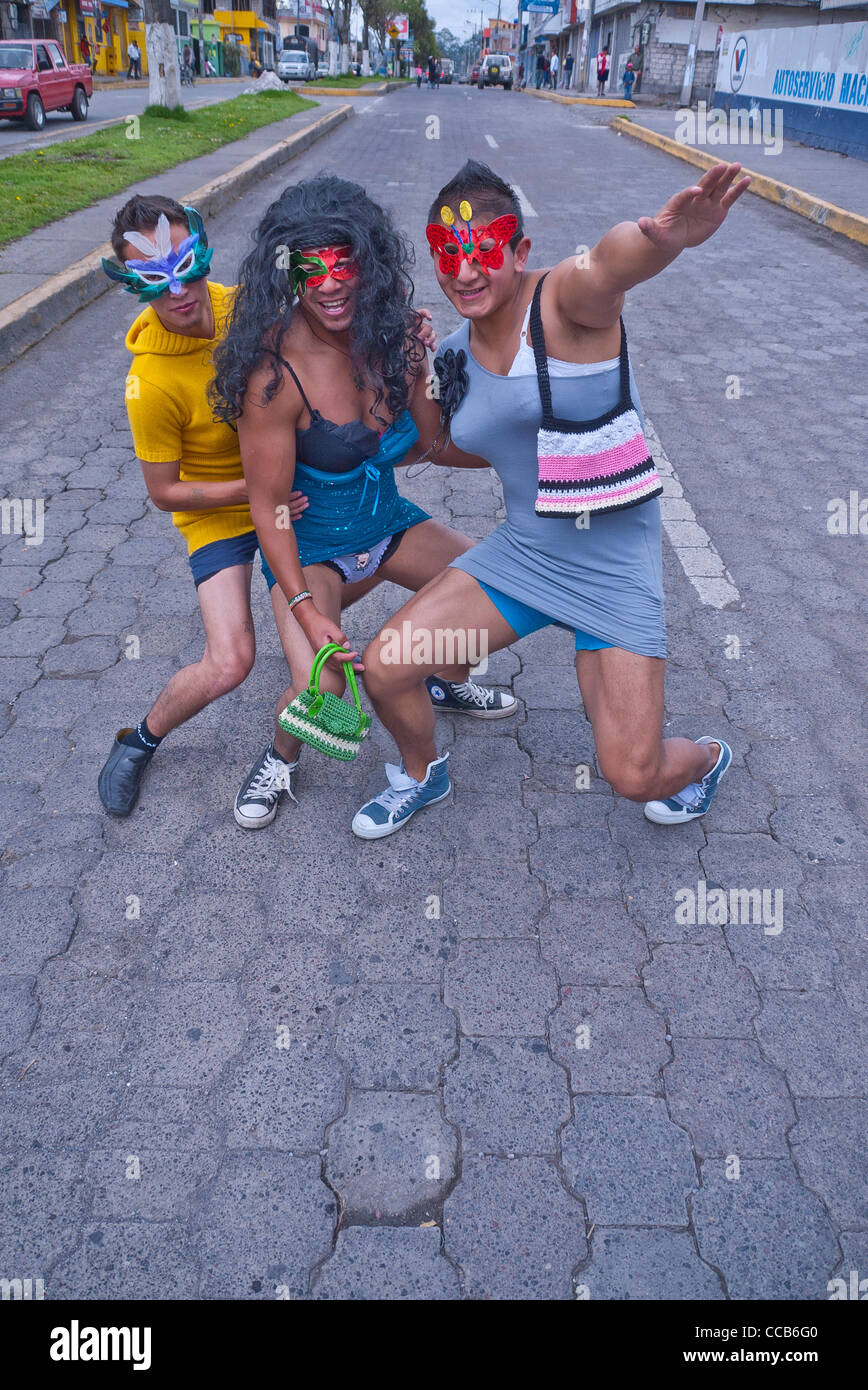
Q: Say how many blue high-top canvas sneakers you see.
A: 2